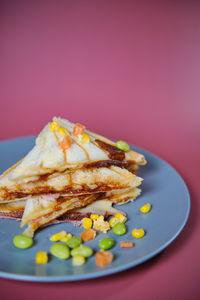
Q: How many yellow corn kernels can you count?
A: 13